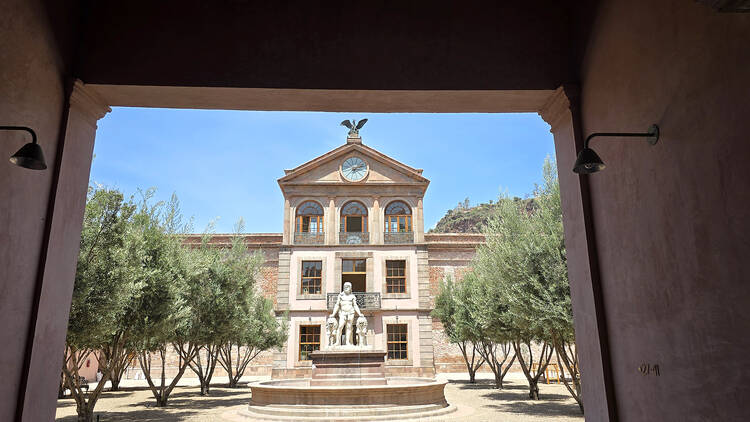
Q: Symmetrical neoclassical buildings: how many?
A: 1